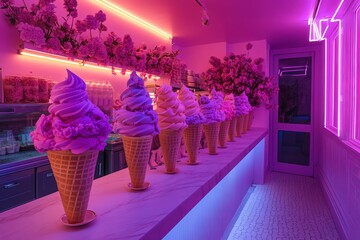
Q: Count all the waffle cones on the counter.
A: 10